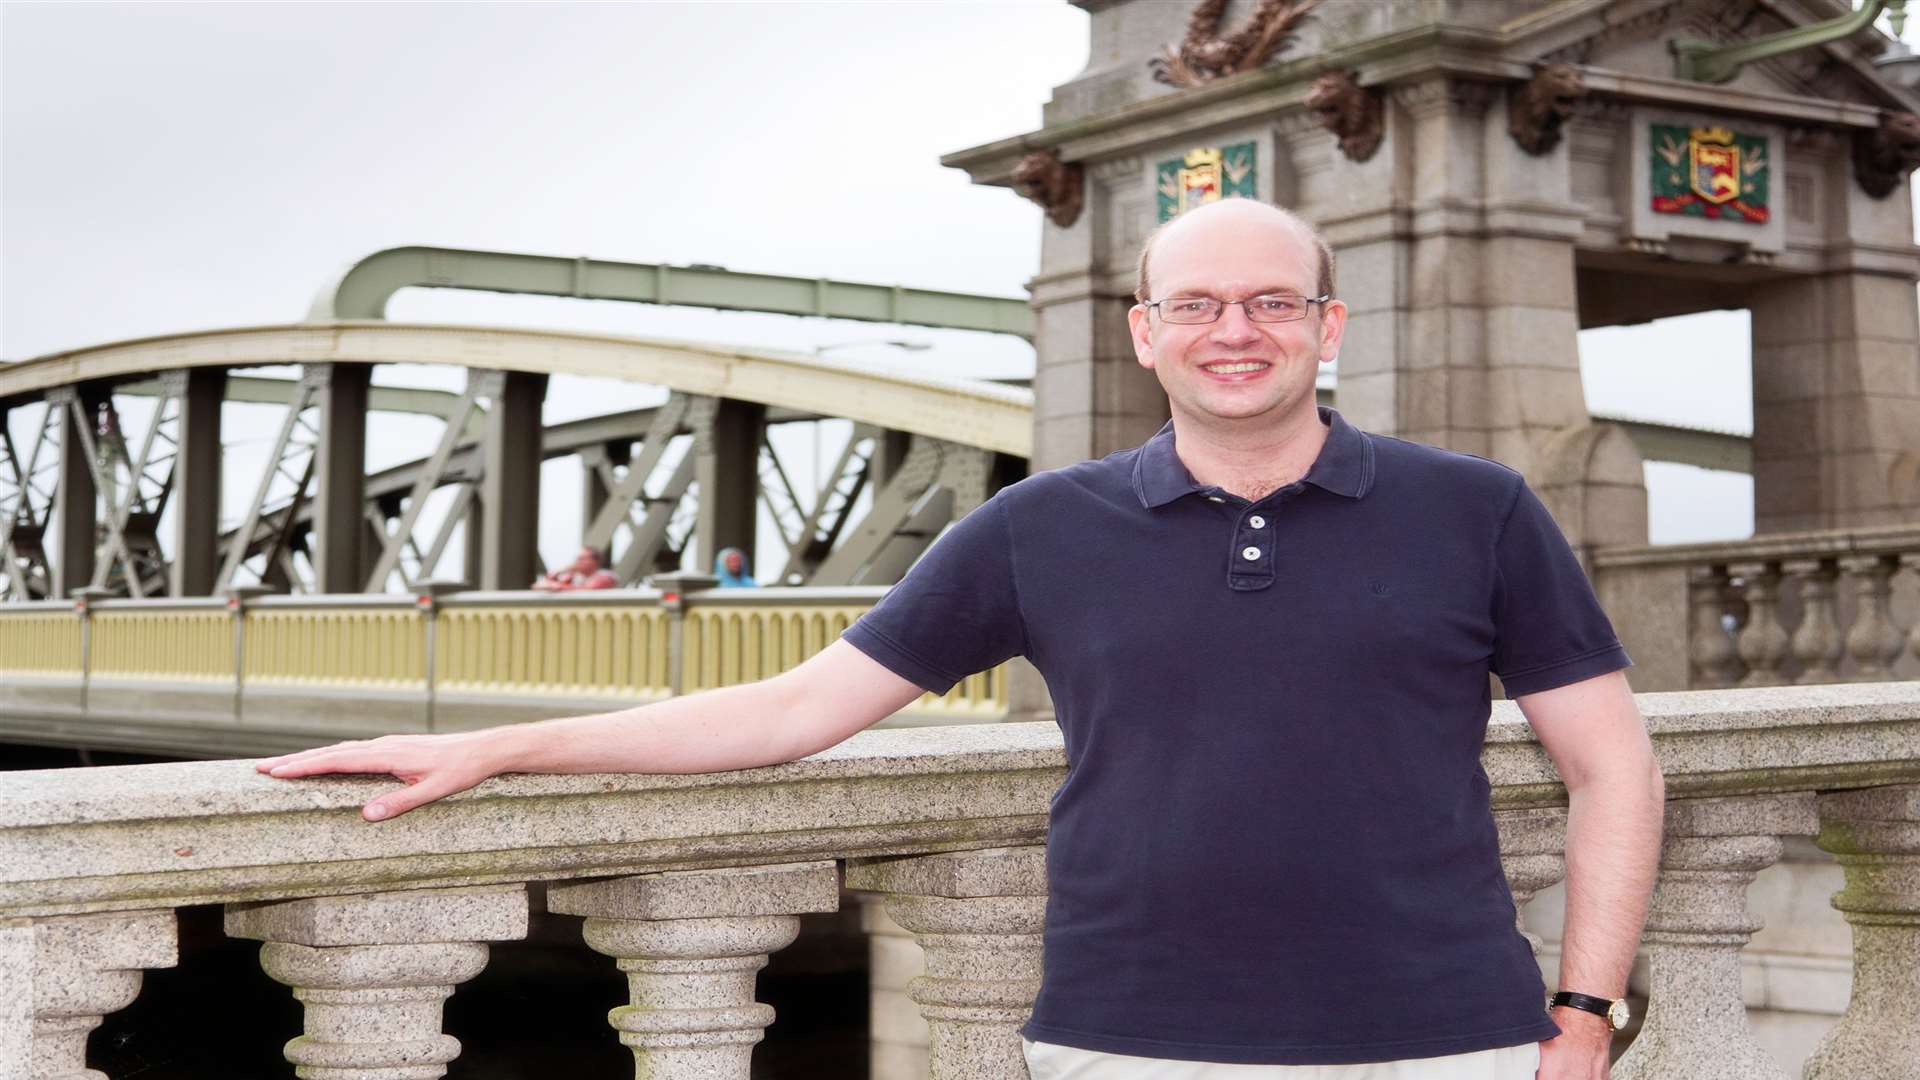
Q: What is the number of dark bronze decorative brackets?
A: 4